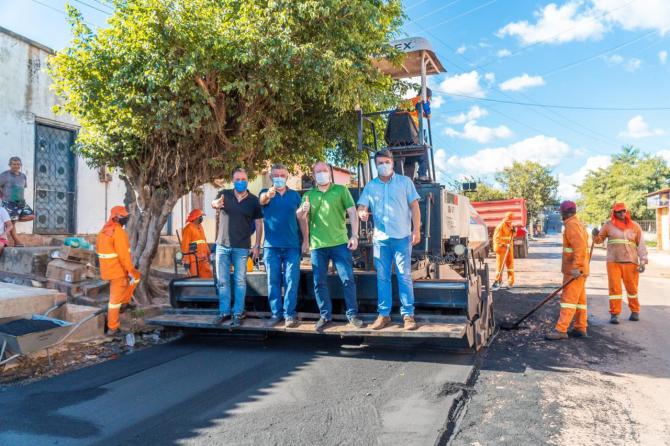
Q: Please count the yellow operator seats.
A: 0